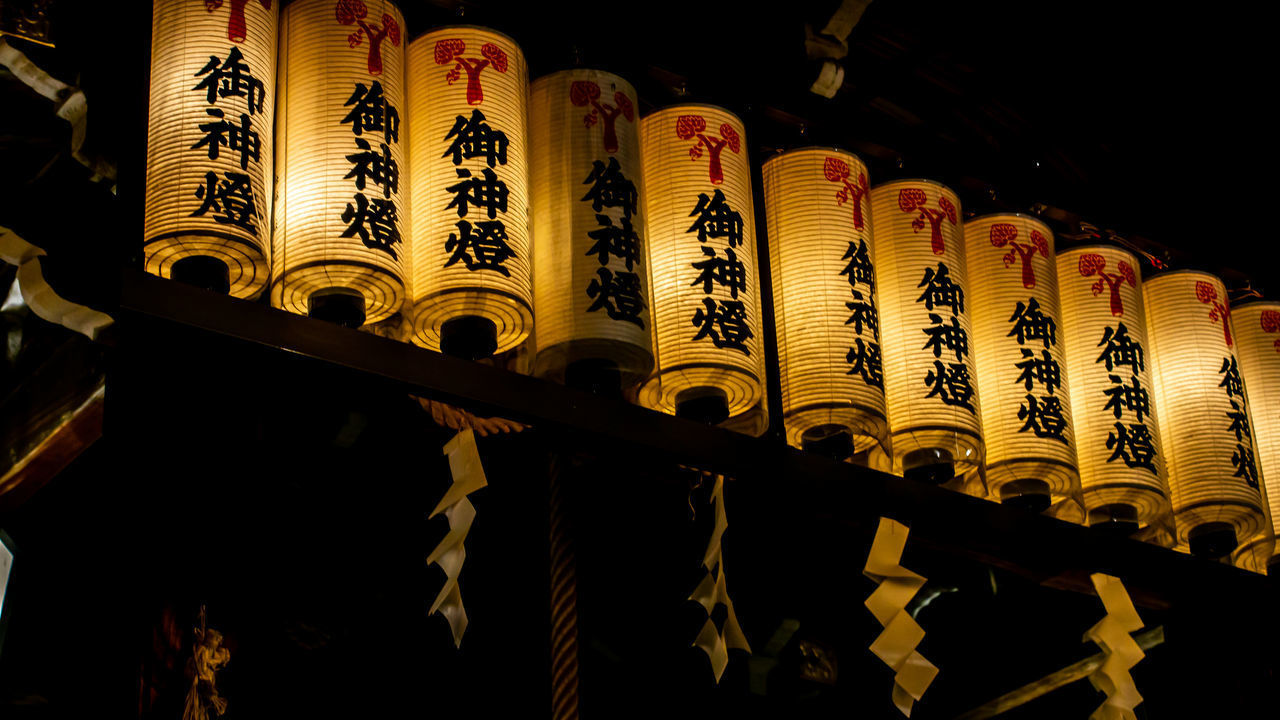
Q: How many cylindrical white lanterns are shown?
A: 11